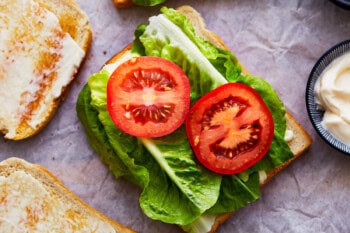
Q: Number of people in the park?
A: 0